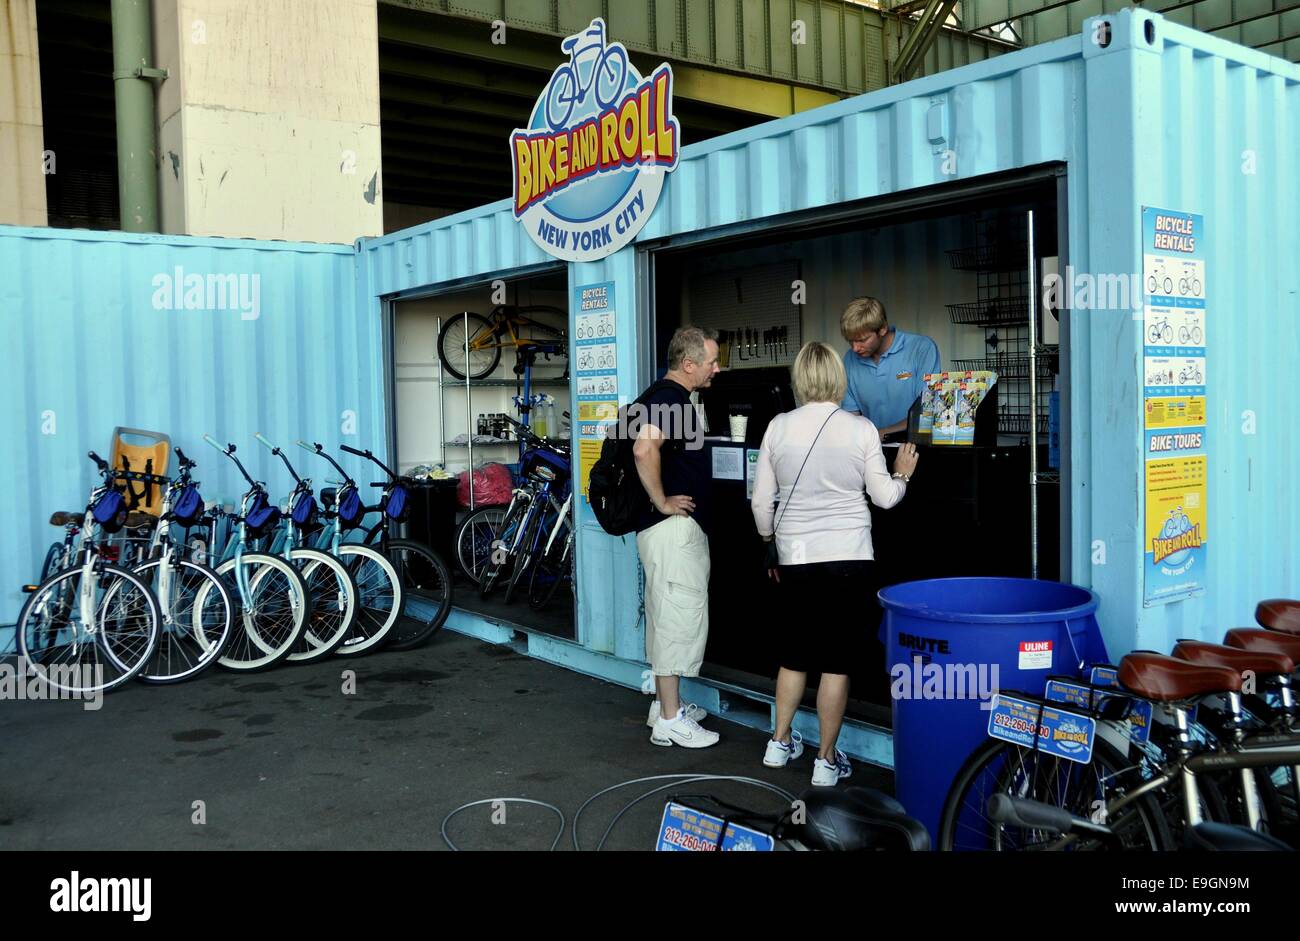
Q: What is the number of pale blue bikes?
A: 3